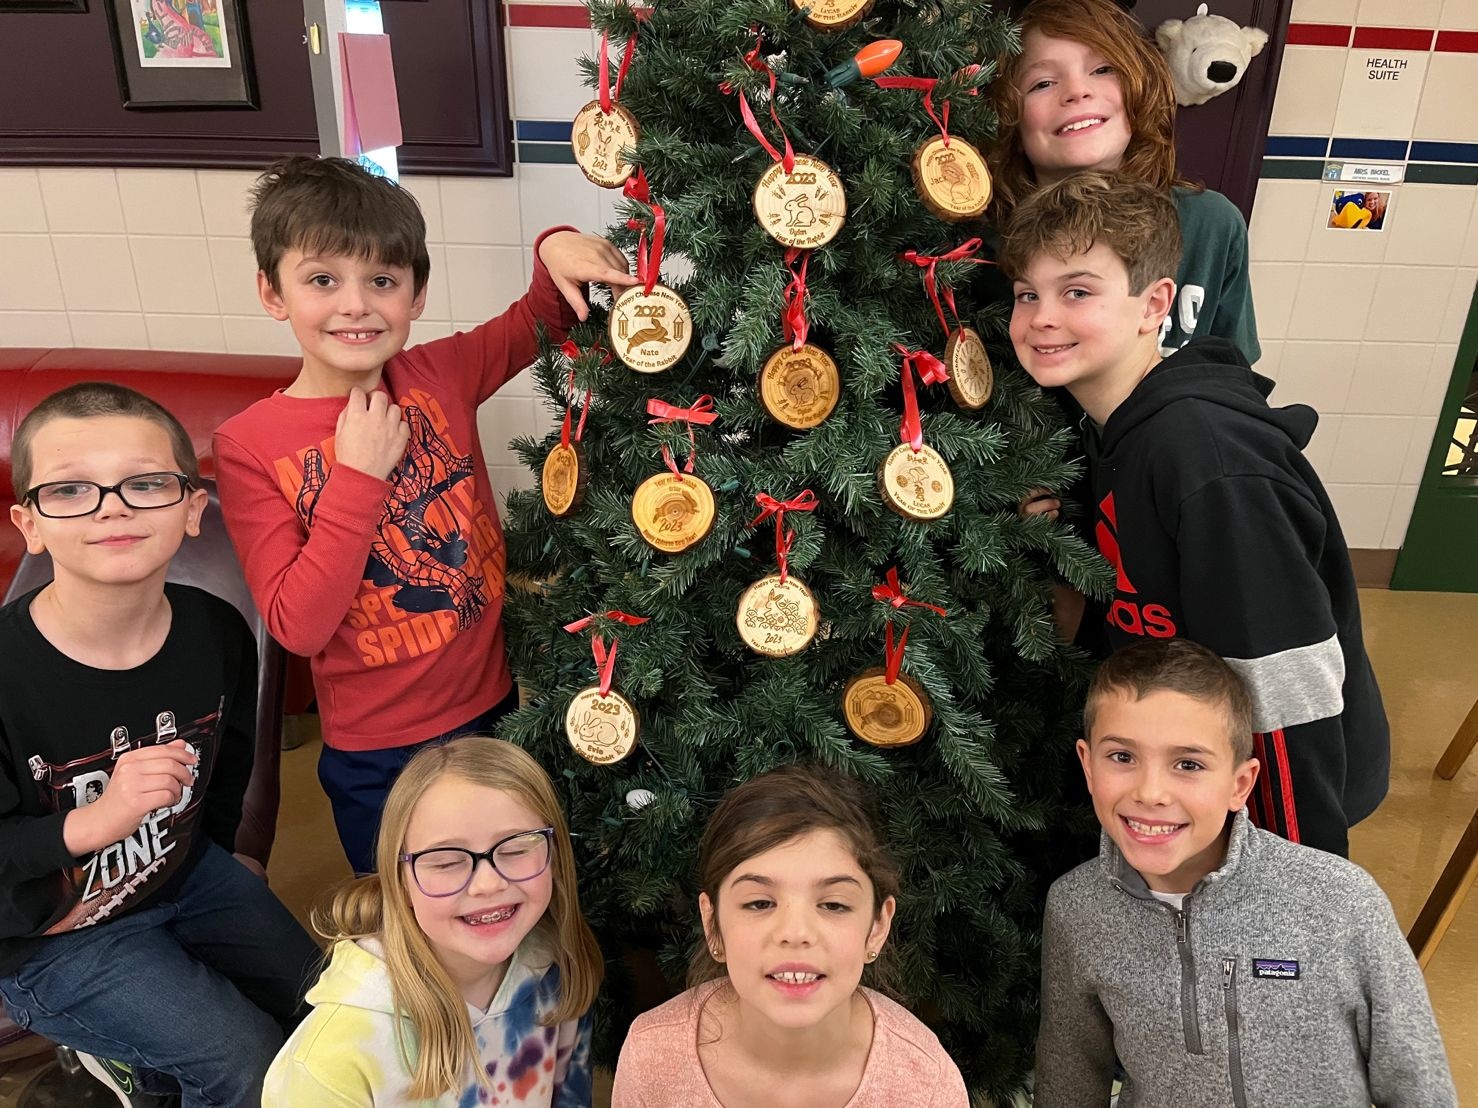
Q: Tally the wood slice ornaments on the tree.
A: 13